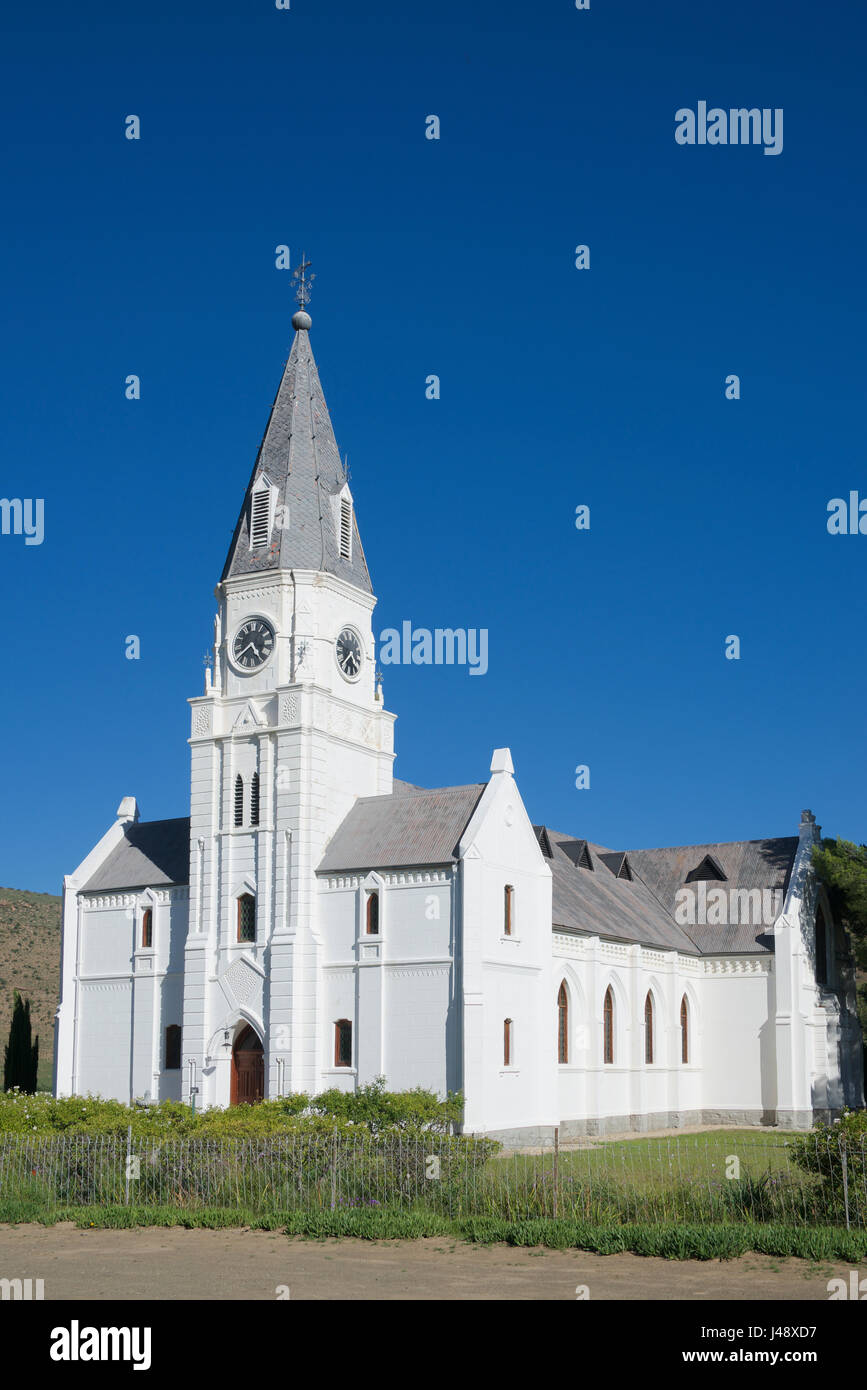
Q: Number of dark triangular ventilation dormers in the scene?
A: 4